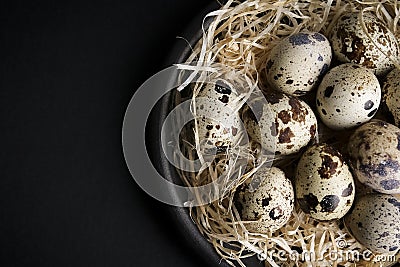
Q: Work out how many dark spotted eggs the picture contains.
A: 10